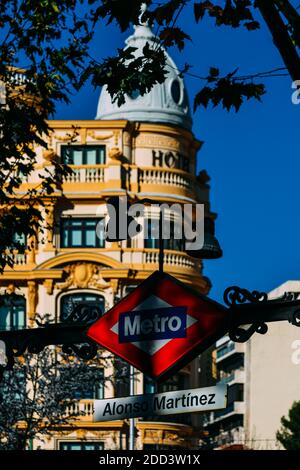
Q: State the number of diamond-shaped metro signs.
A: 1